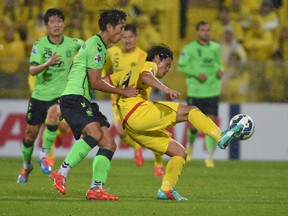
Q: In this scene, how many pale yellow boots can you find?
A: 2